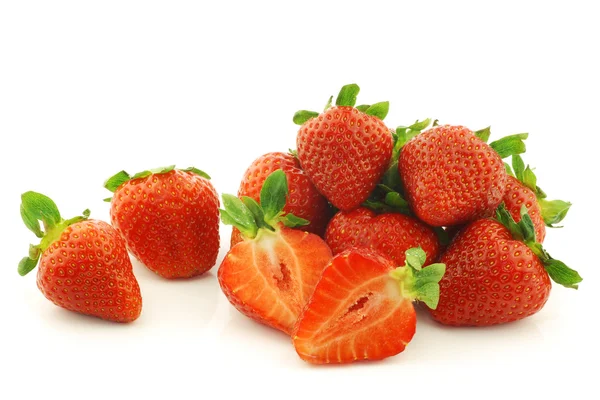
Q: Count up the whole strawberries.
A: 8